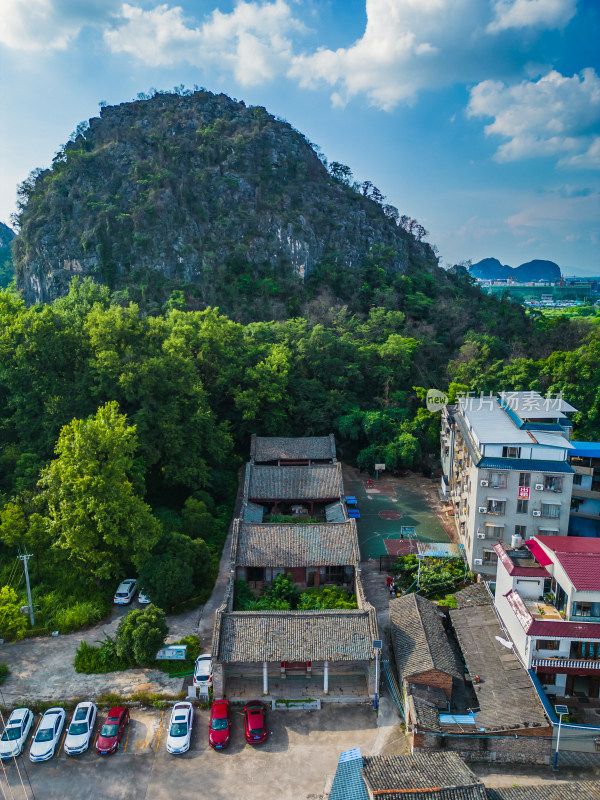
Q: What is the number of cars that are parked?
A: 10